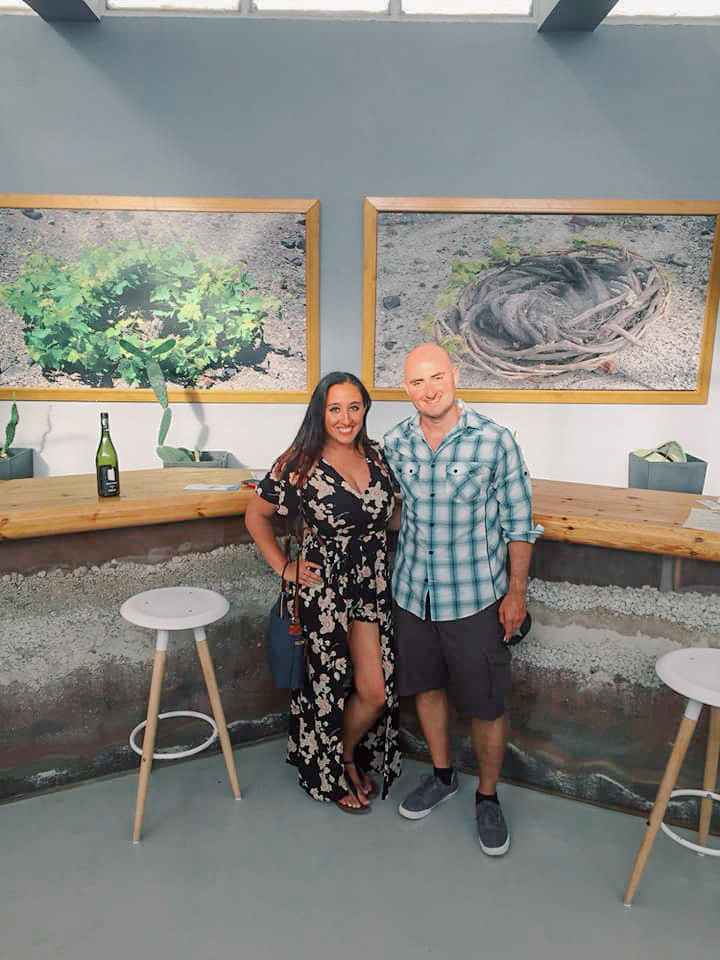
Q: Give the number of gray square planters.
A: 3